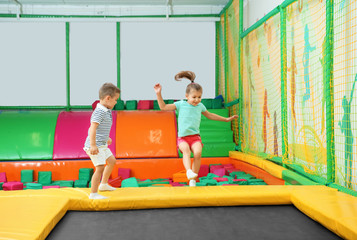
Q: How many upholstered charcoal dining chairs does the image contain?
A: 0